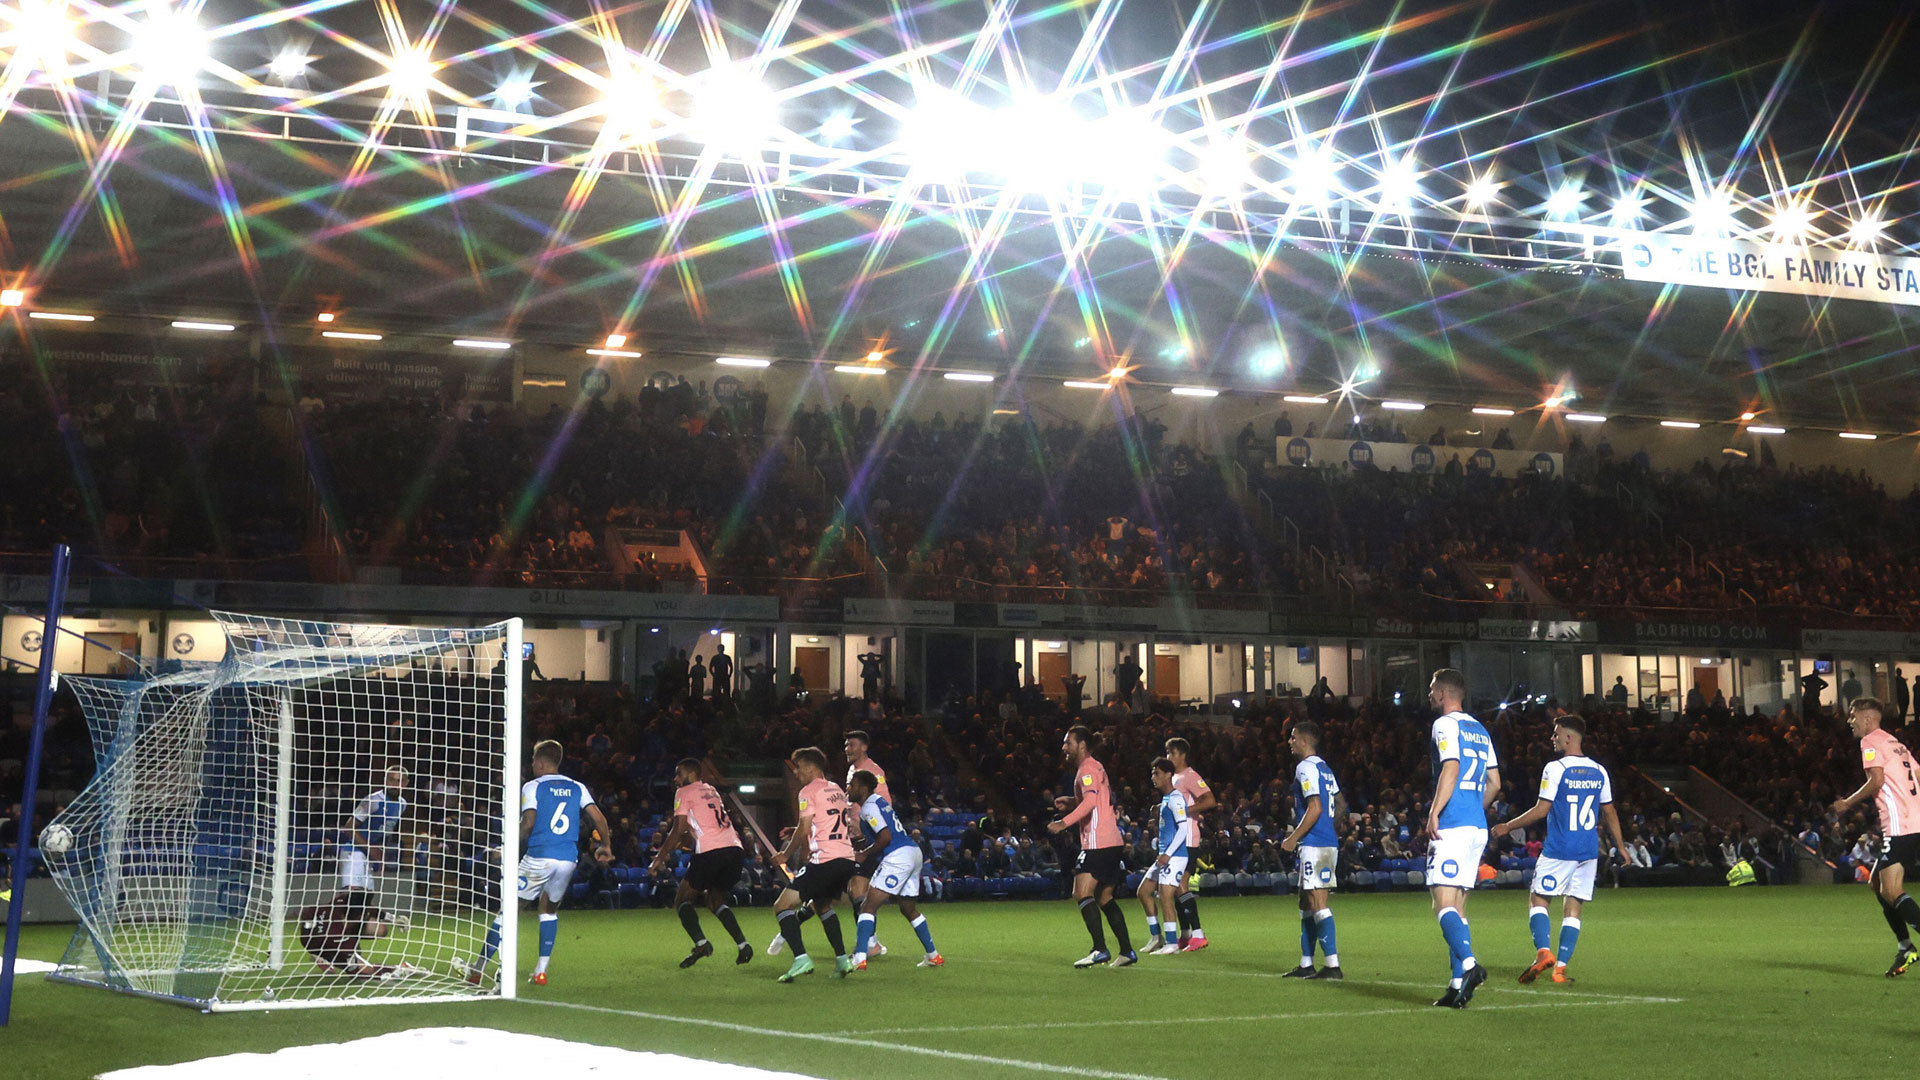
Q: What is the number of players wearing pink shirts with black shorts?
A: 6